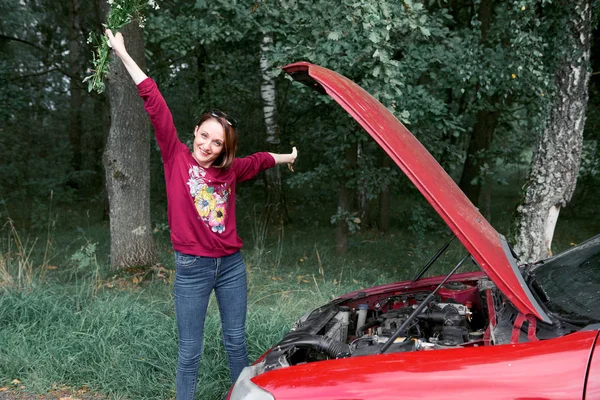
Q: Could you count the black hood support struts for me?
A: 2